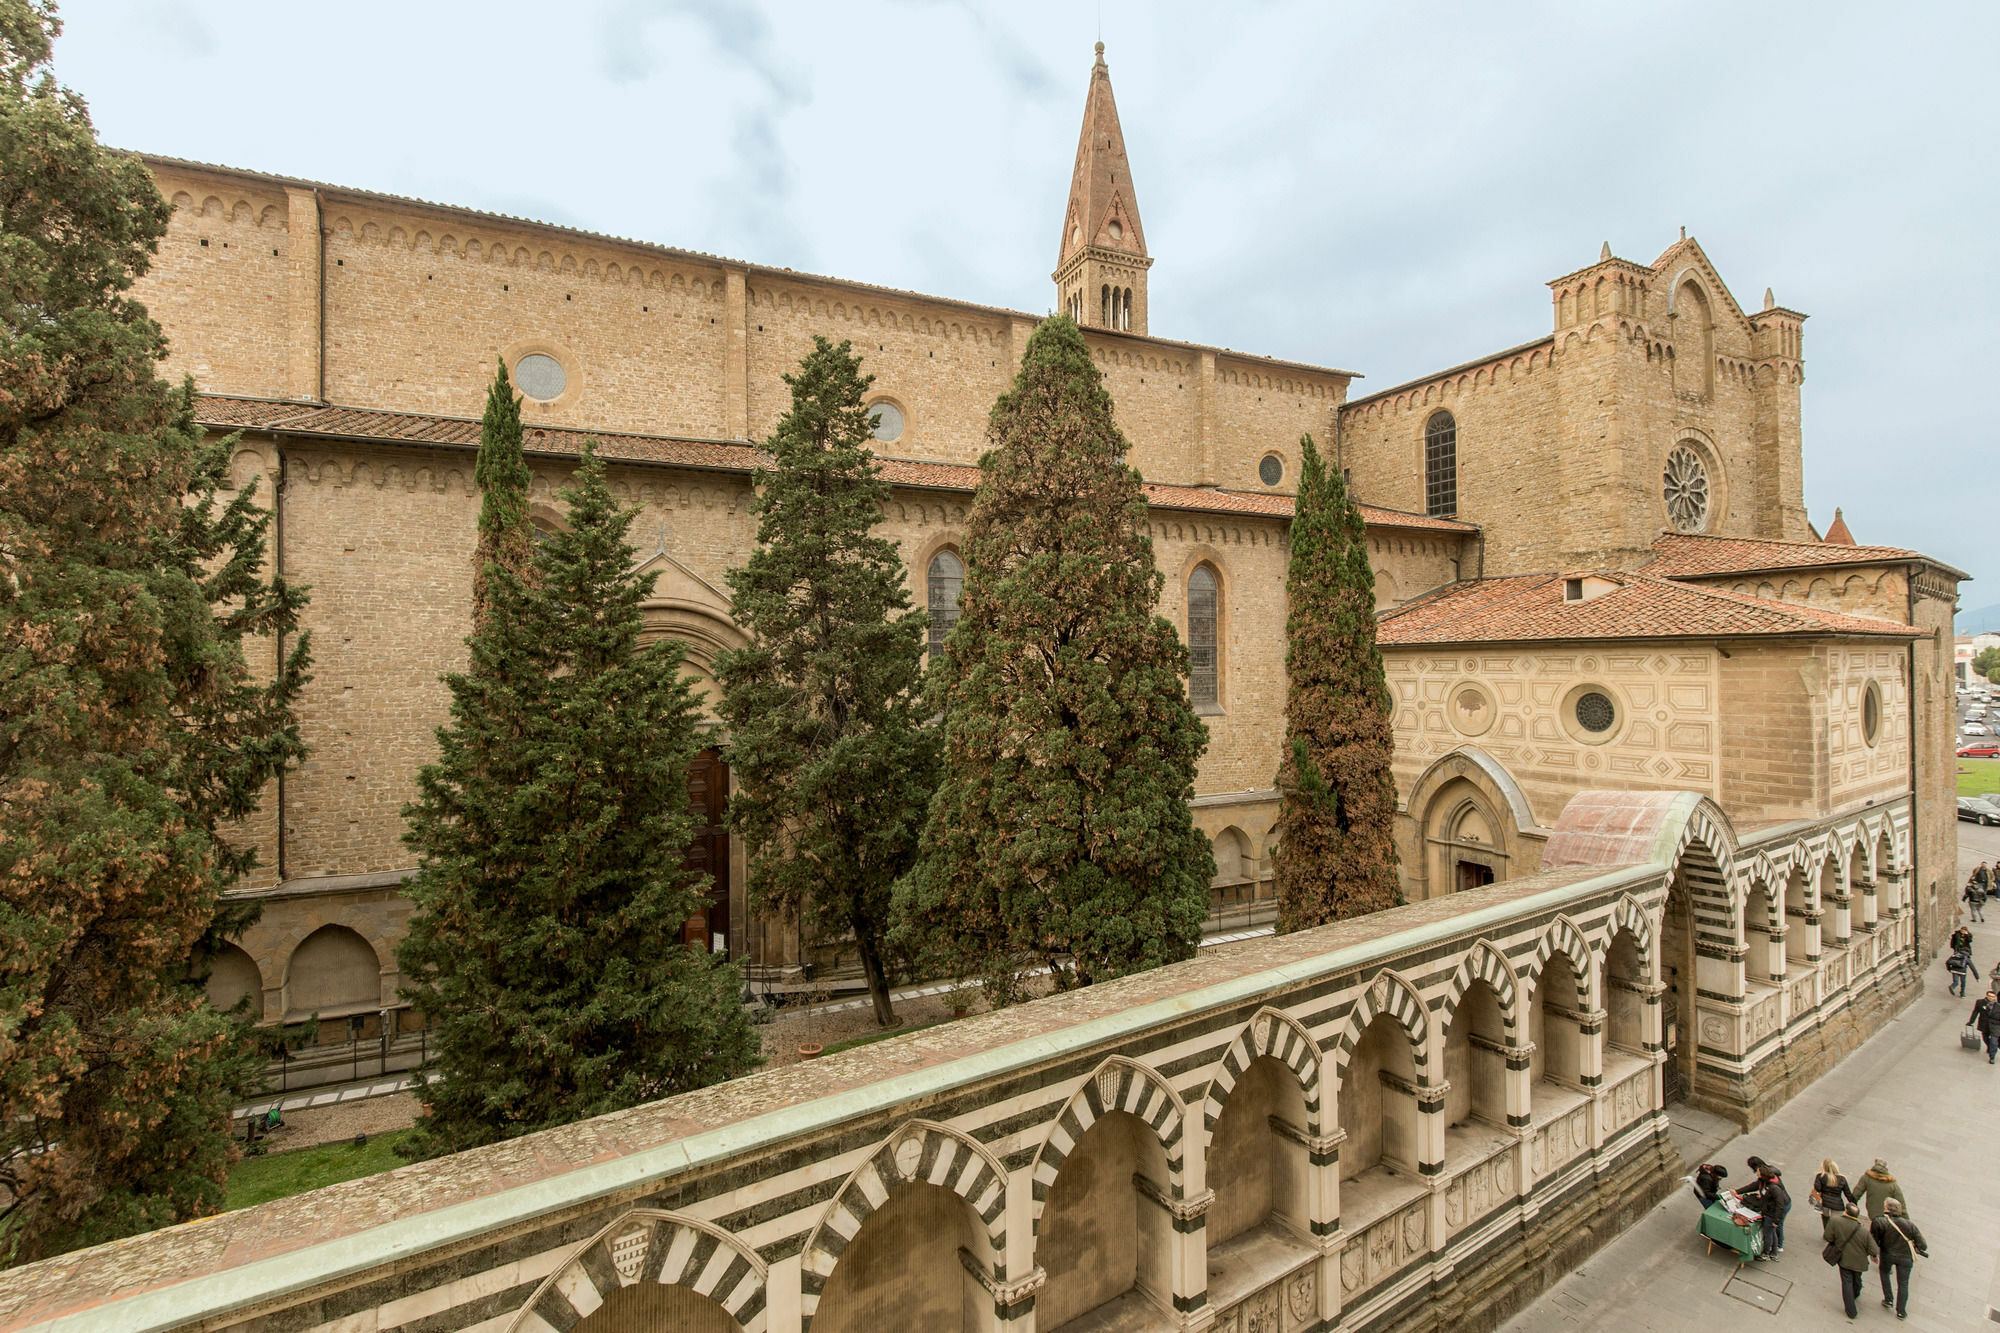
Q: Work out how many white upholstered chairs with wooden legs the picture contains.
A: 0